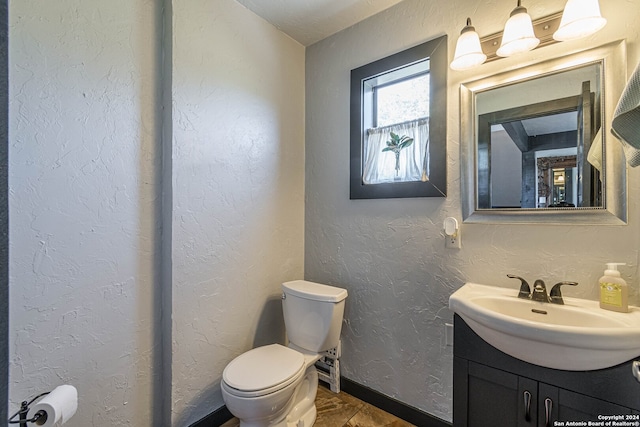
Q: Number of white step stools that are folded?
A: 1